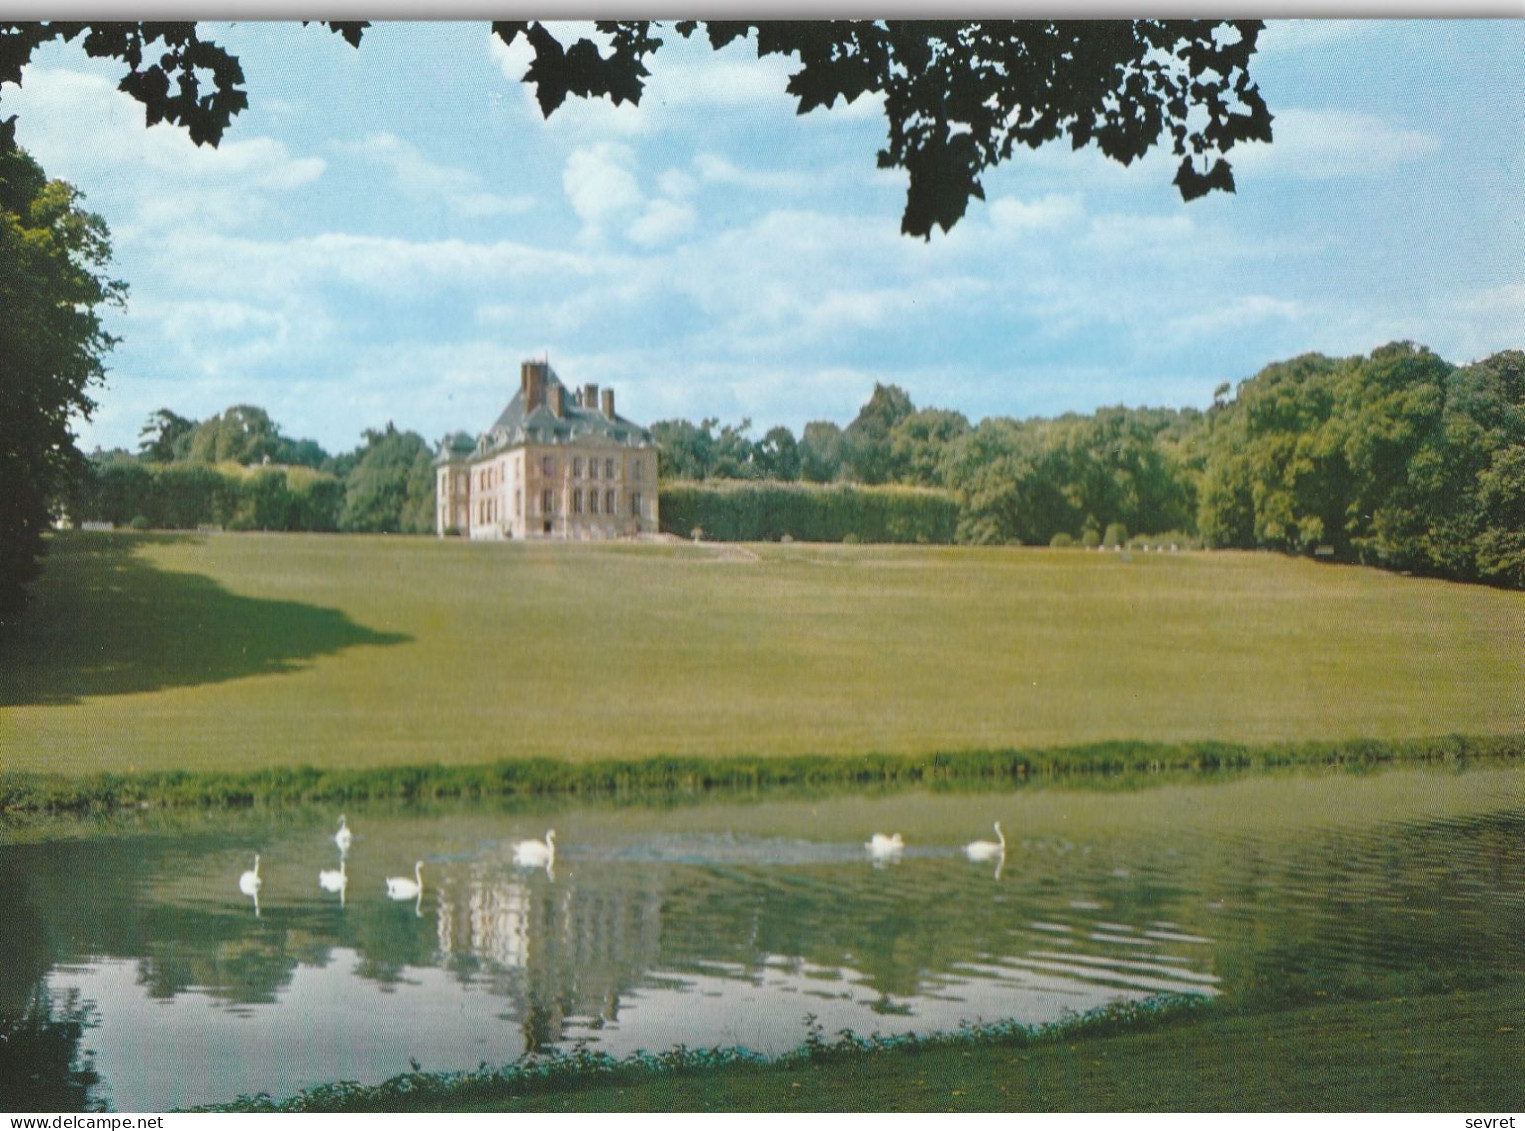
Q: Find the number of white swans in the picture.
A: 7